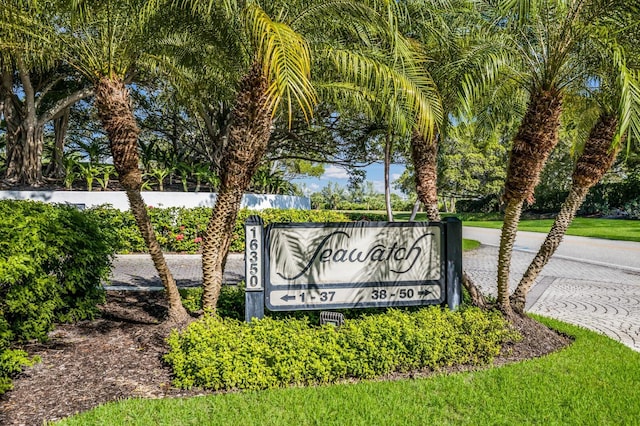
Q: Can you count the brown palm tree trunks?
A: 5